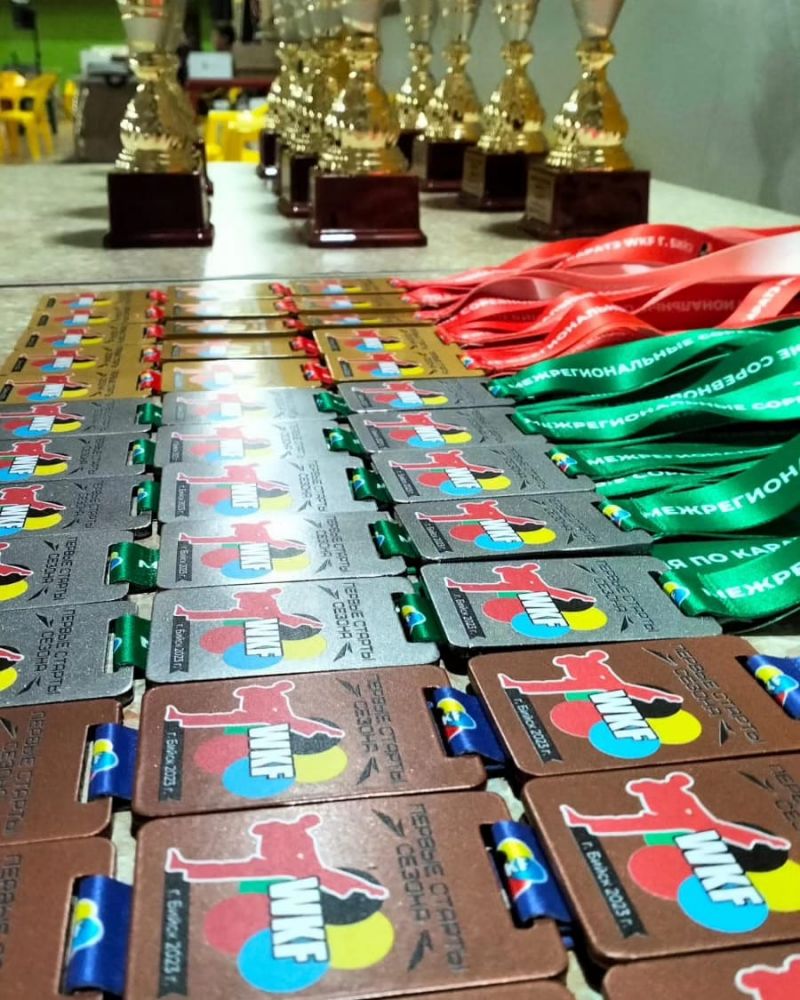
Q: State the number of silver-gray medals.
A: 15